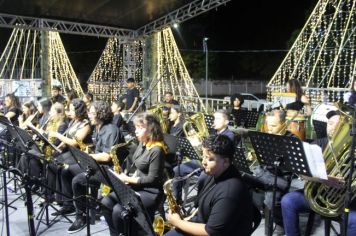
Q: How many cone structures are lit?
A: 3